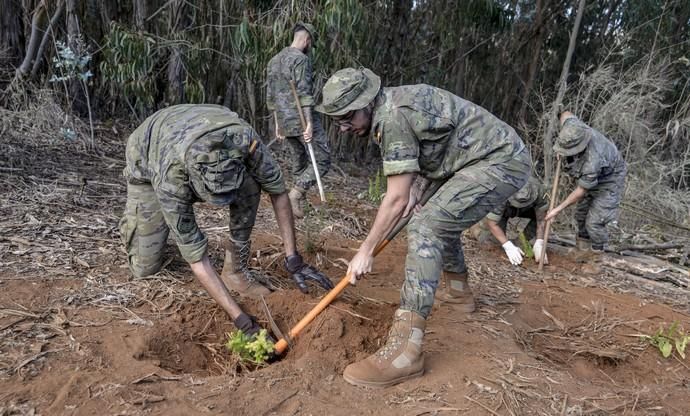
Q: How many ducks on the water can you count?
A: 0